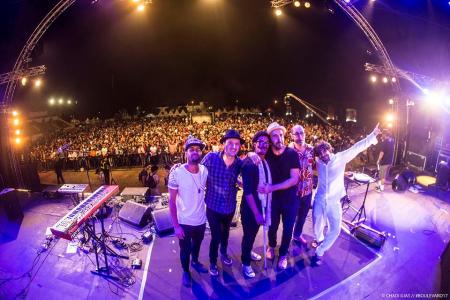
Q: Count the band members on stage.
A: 6